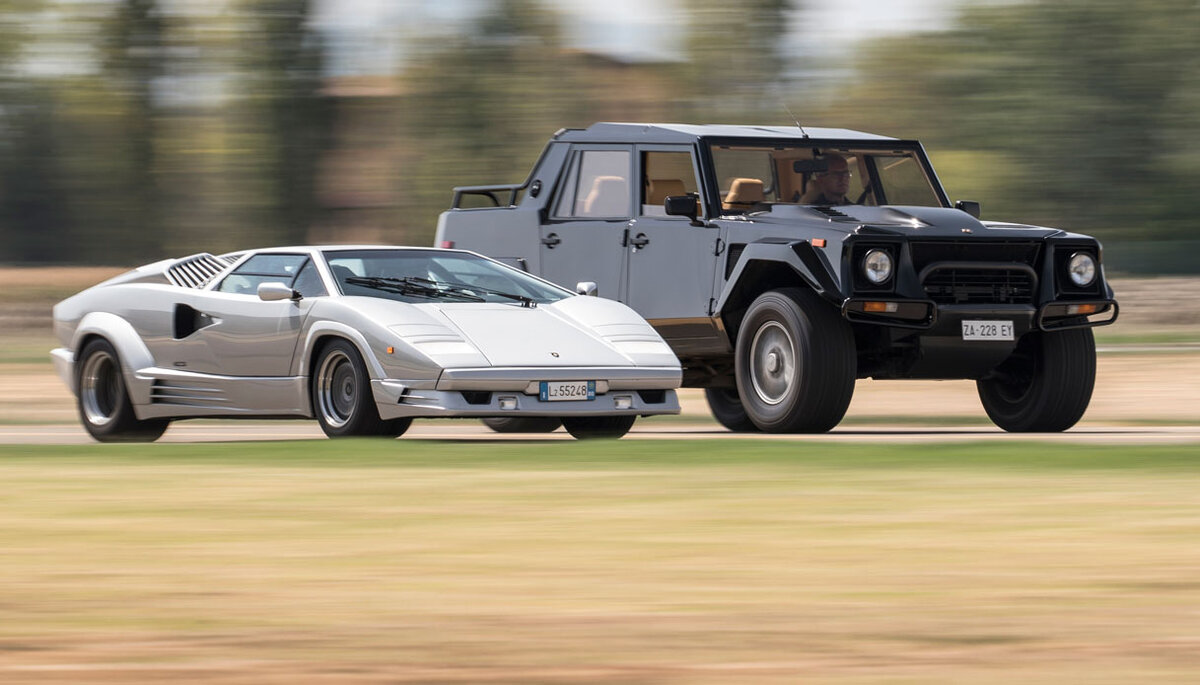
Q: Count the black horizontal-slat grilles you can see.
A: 1